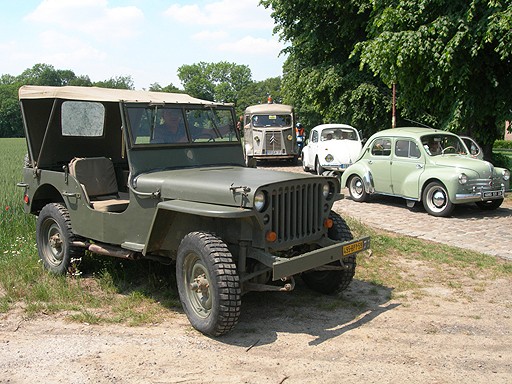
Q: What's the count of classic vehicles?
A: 4